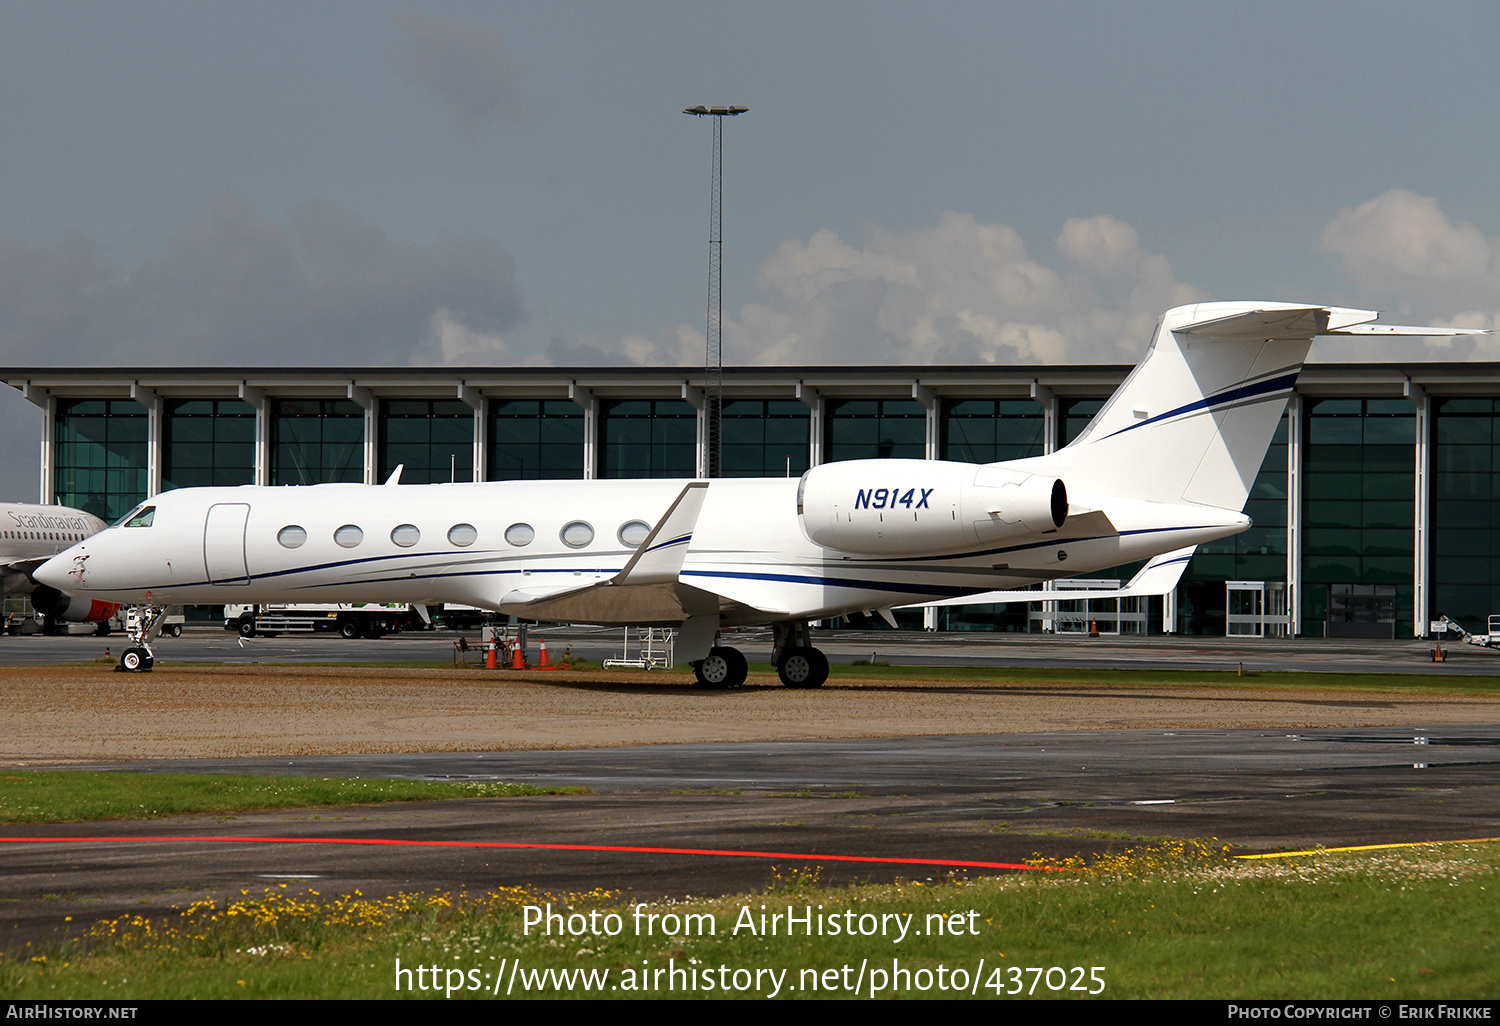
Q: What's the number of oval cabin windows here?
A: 7